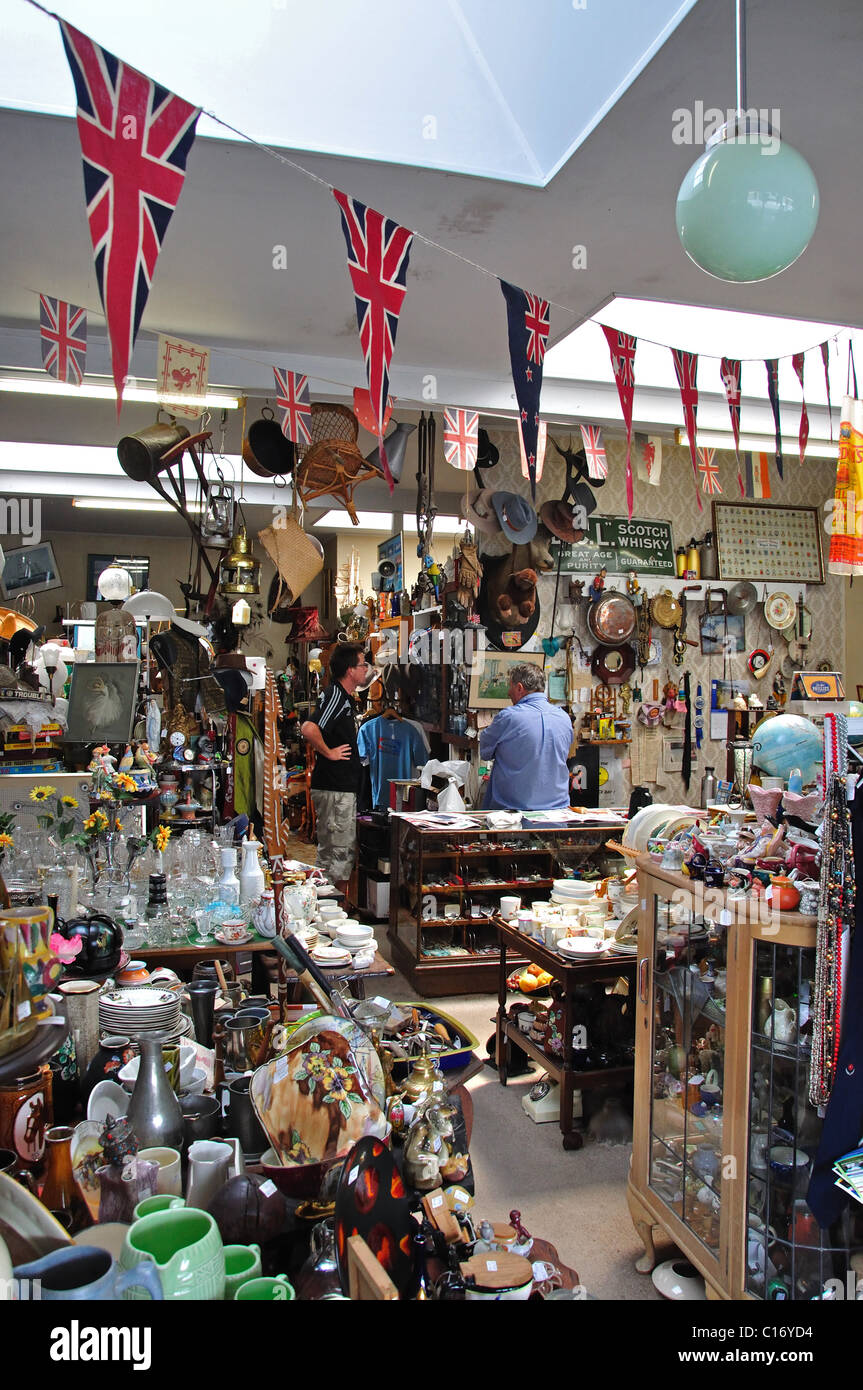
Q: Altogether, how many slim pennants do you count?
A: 9